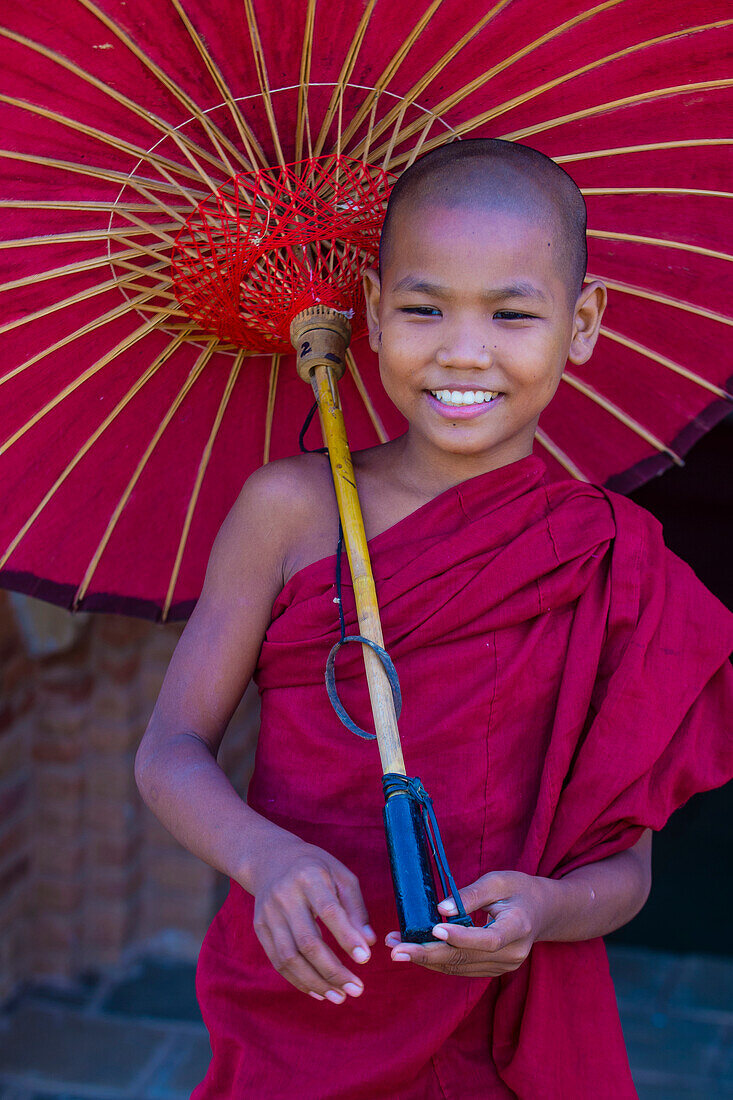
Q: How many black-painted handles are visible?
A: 1